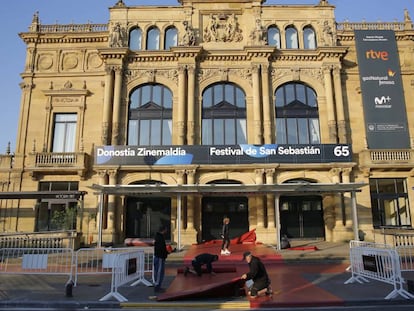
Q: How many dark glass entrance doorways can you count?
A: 3